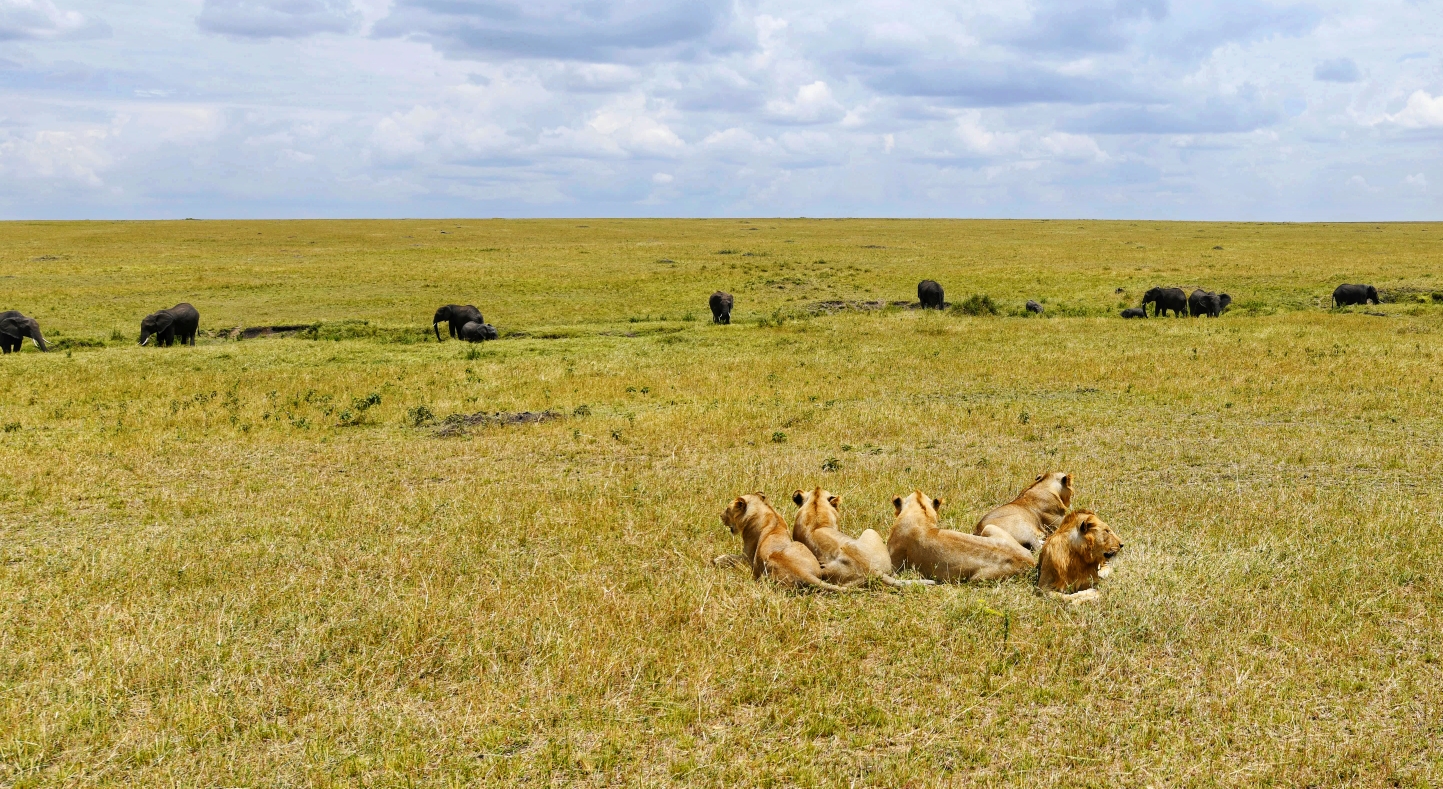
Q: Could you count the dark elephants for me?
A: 11